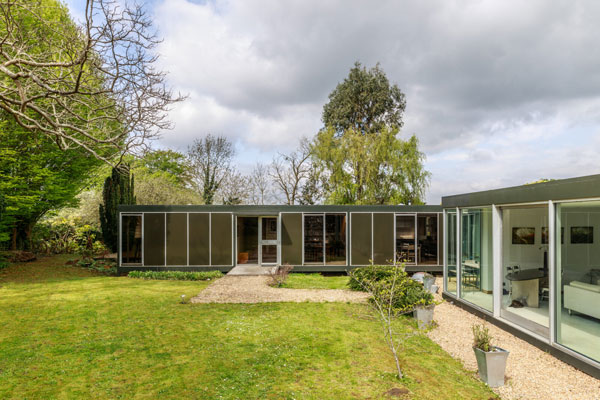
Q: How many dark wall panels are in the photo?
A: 7